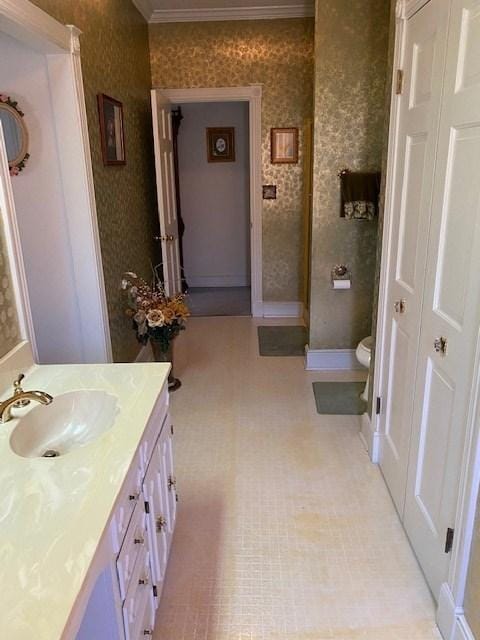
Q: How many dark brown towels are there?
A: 1